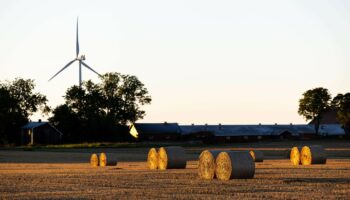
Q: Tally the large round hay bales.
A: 9